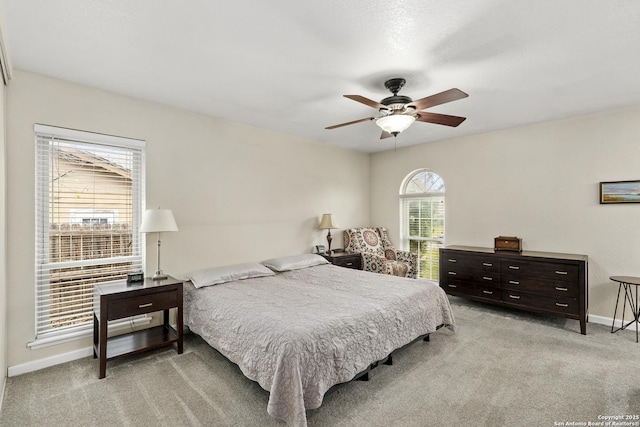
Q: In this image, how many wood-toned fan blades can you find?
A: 5